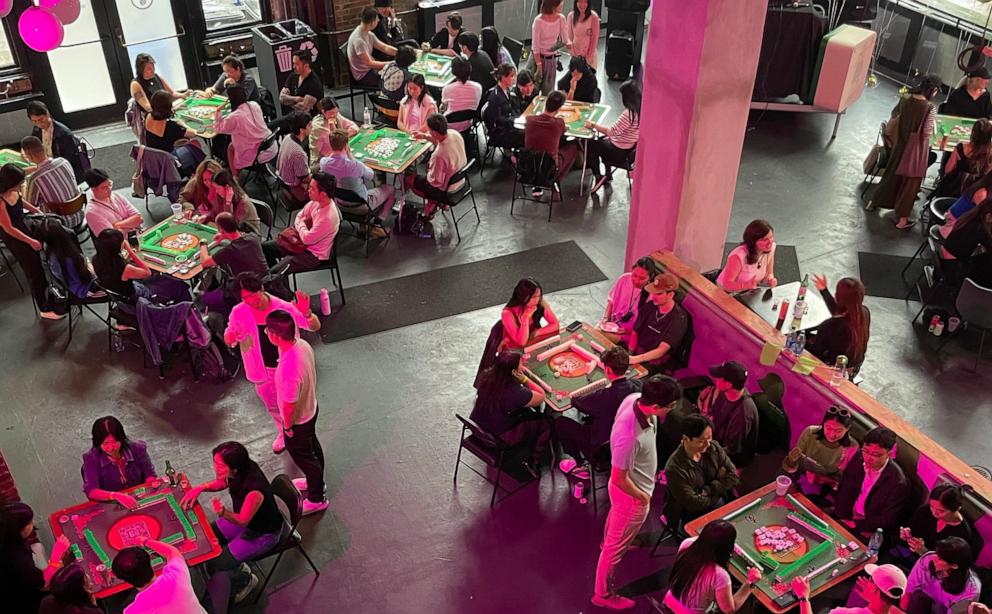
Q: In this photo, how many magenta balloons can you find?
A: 3